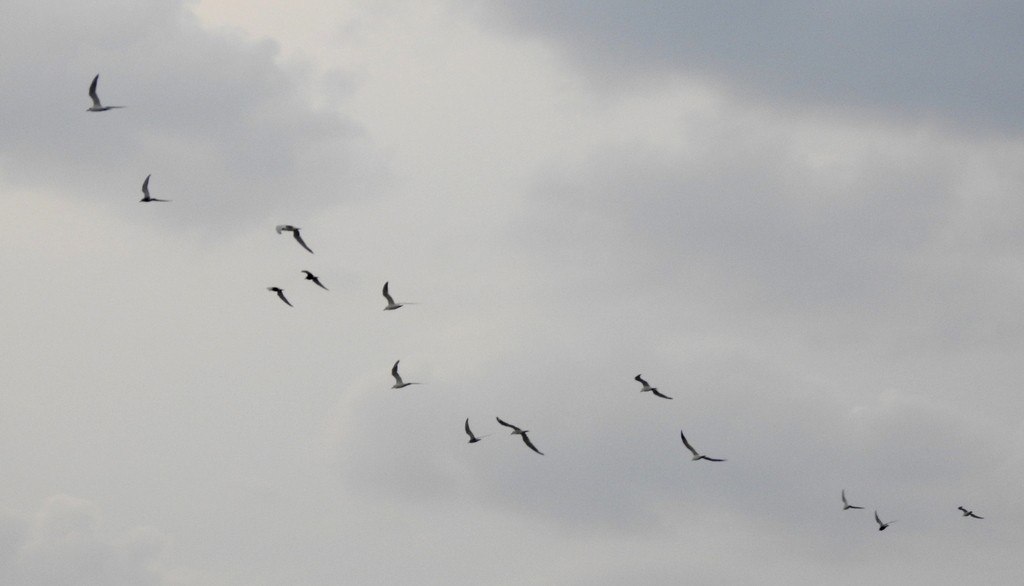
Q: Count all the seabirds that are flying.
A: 14